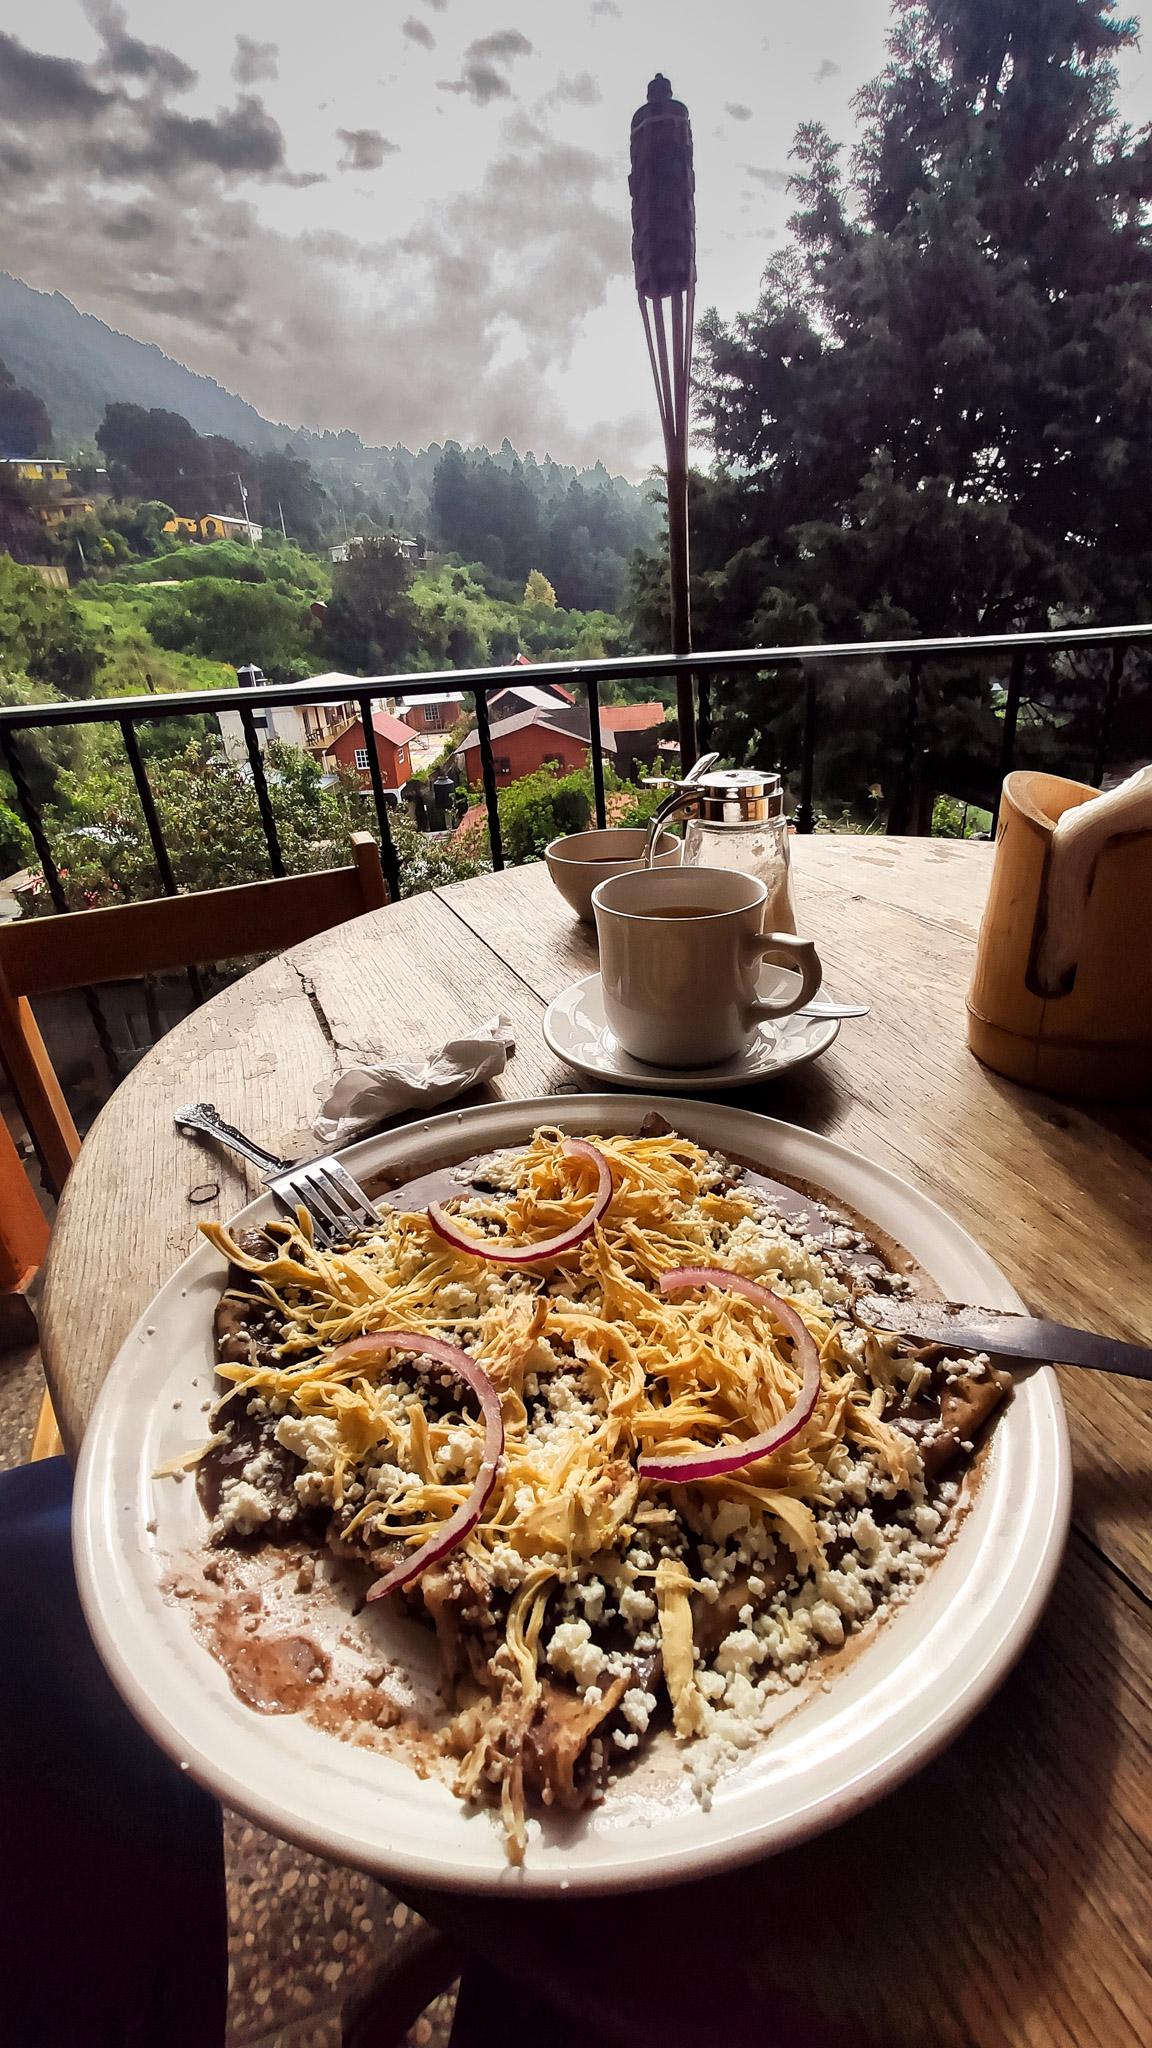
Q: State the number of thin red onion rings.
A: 3